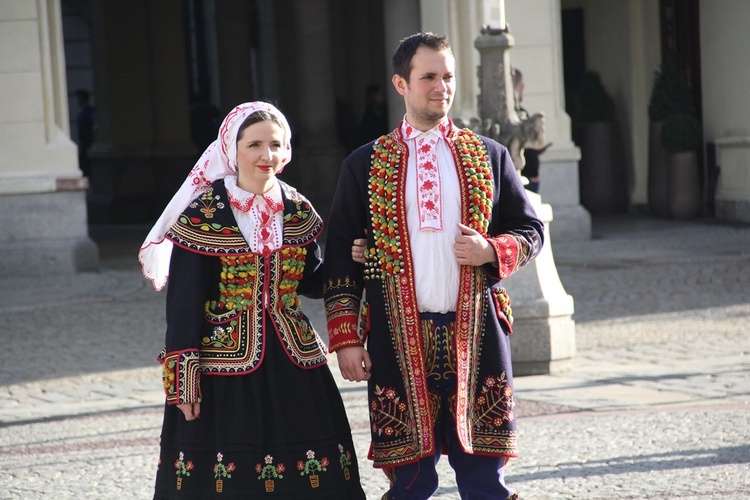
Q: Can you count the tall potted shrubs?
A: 3